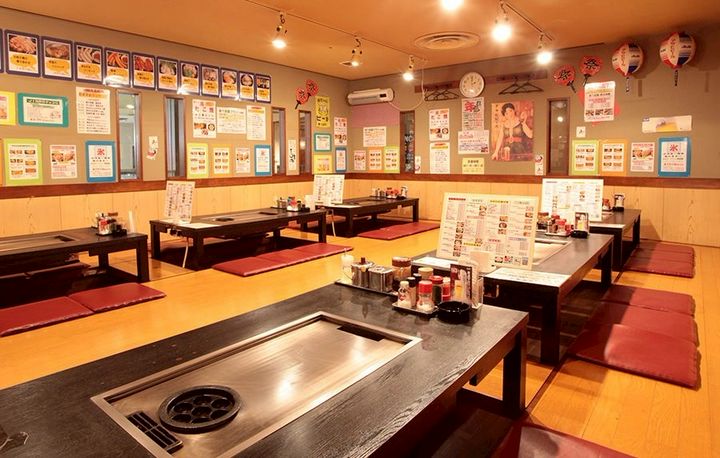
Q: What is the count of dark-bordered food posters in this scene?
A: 11